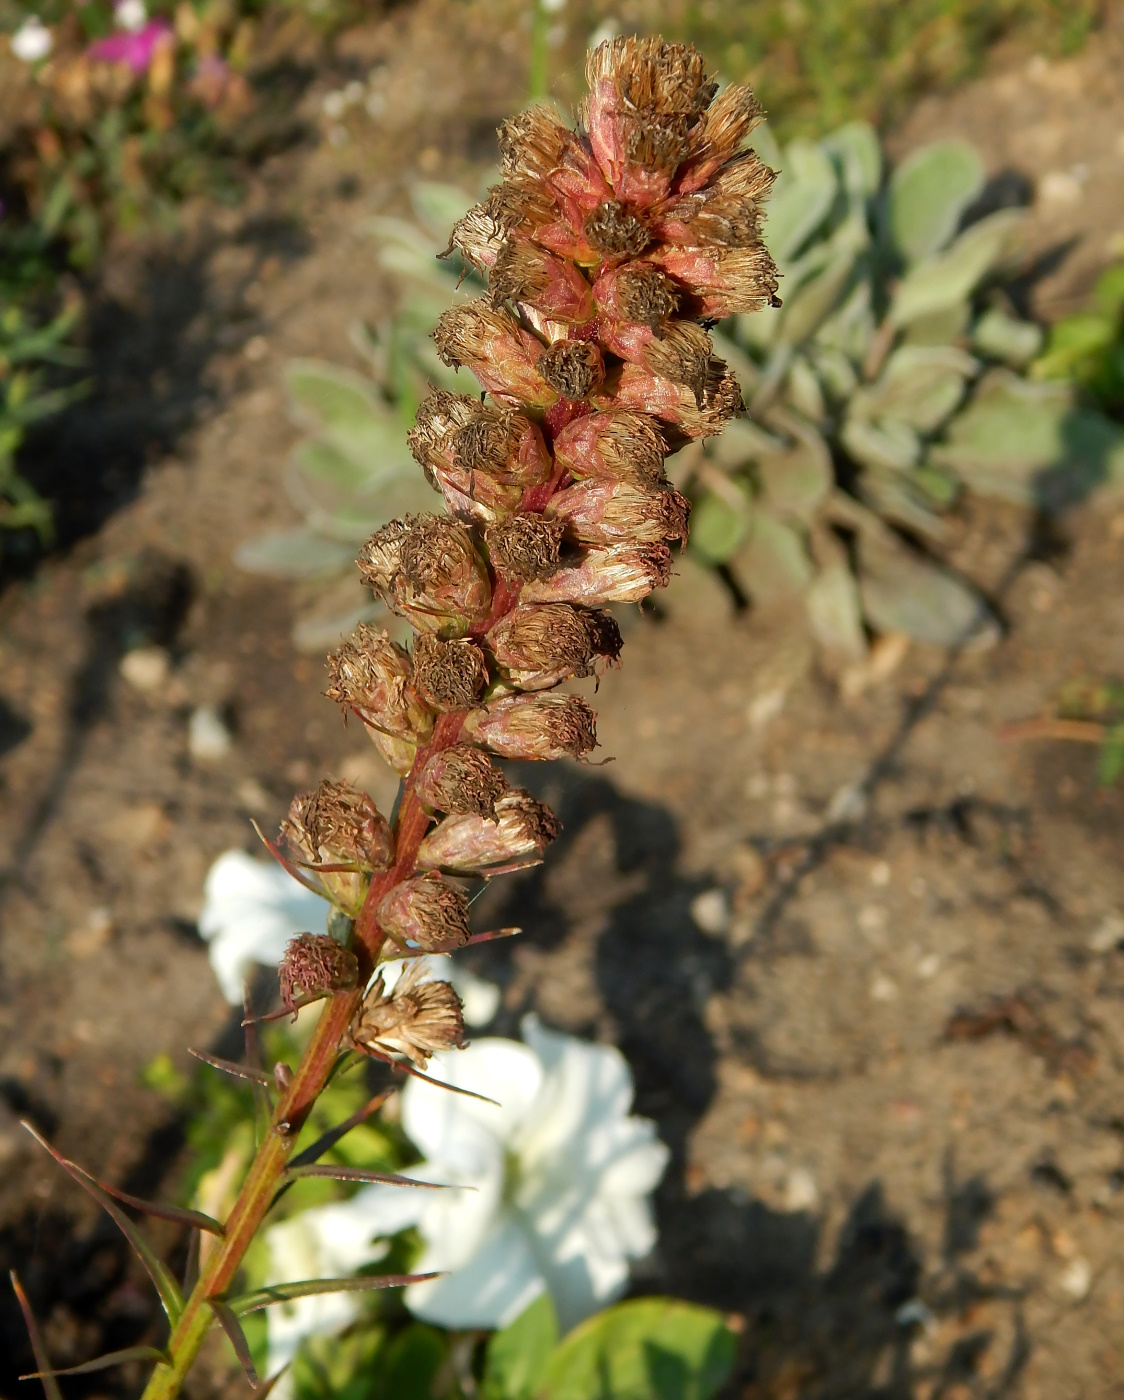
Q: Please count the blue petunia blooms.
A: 0